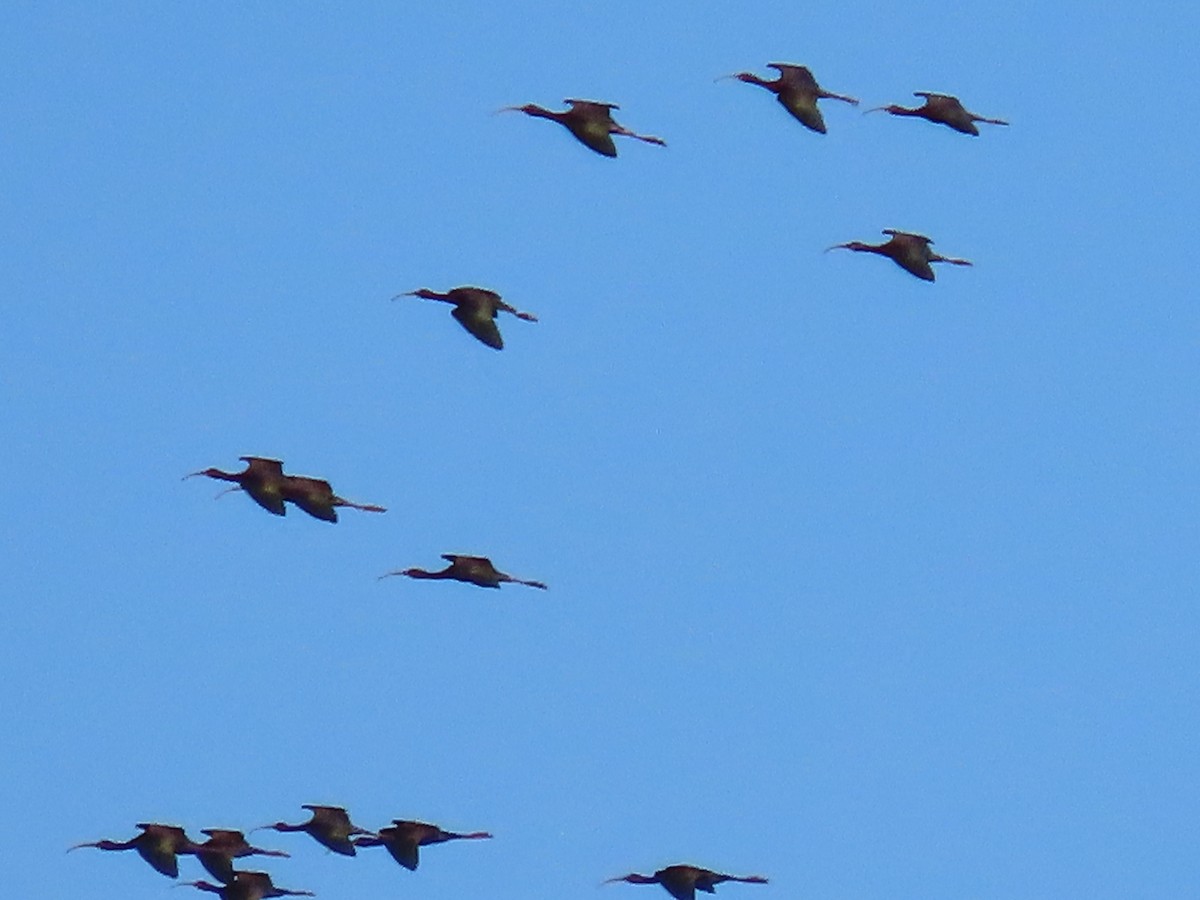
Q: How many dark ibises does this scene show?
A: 14